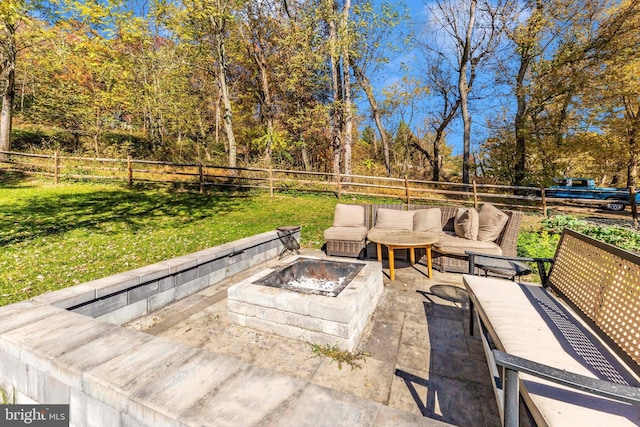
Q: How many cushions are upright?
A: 5